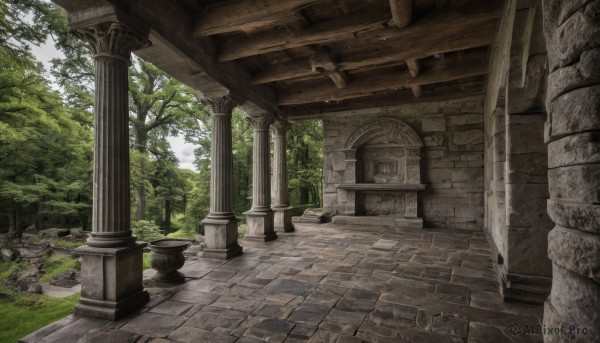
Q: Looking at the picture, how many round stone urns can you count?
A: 1